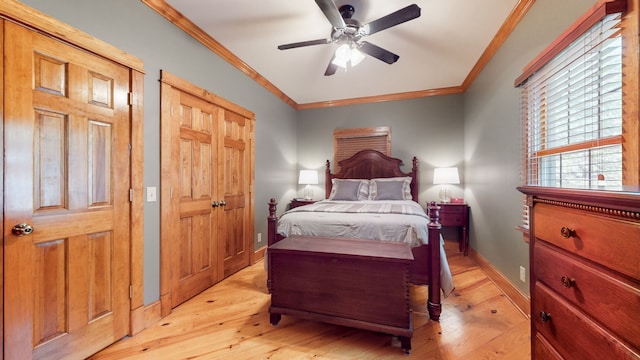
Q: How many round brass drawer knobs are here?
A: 3